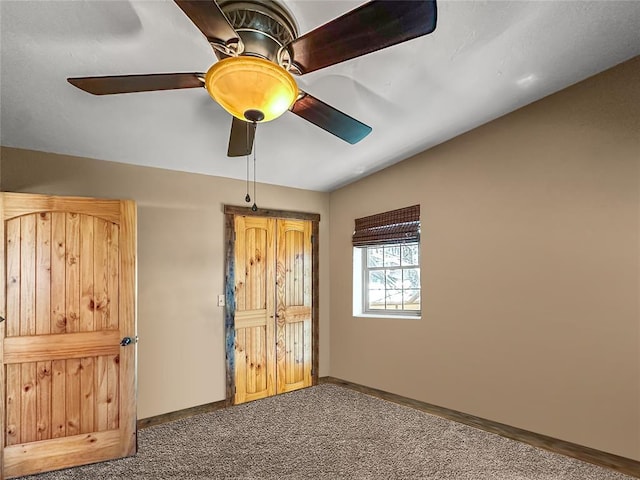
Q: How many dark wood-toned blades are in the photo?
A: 5